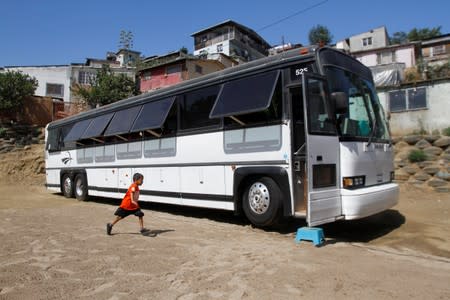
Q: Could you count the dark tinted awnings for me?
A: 5